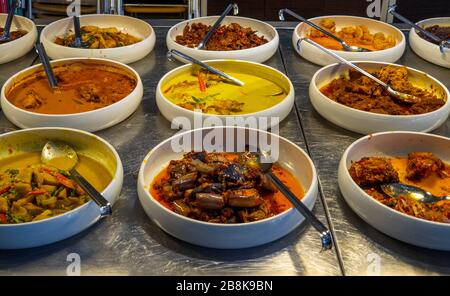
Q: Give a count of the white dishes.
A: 11